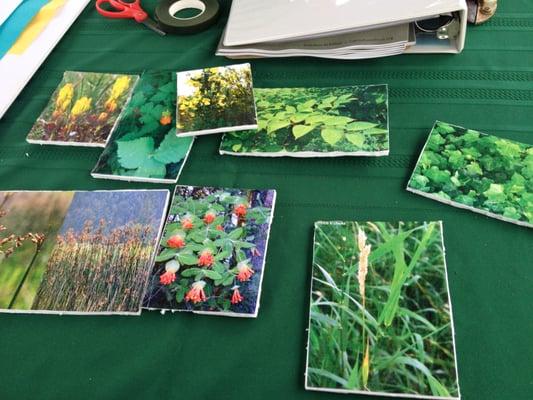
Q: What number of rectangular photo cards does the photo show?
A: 8